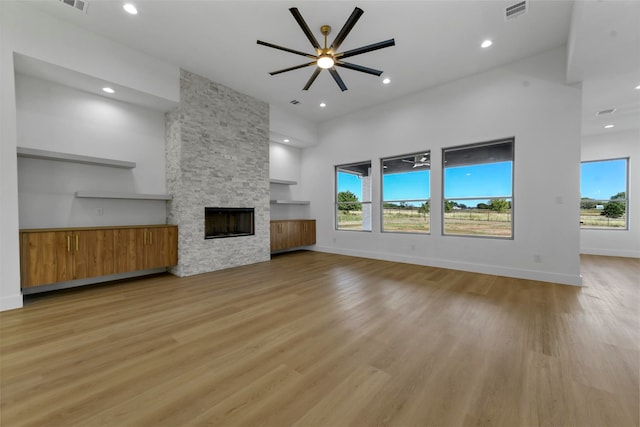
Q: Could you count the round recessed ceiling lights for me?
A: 8